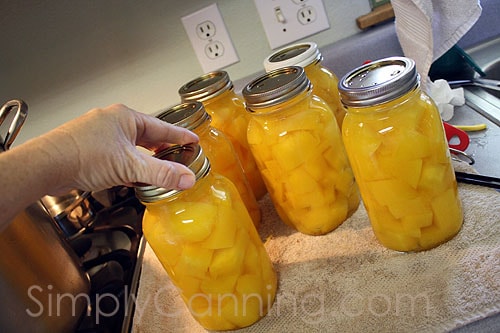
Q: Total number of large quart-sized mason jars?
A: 6